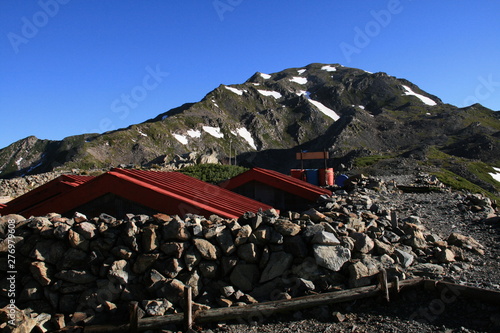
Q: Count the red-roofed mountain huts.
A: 3